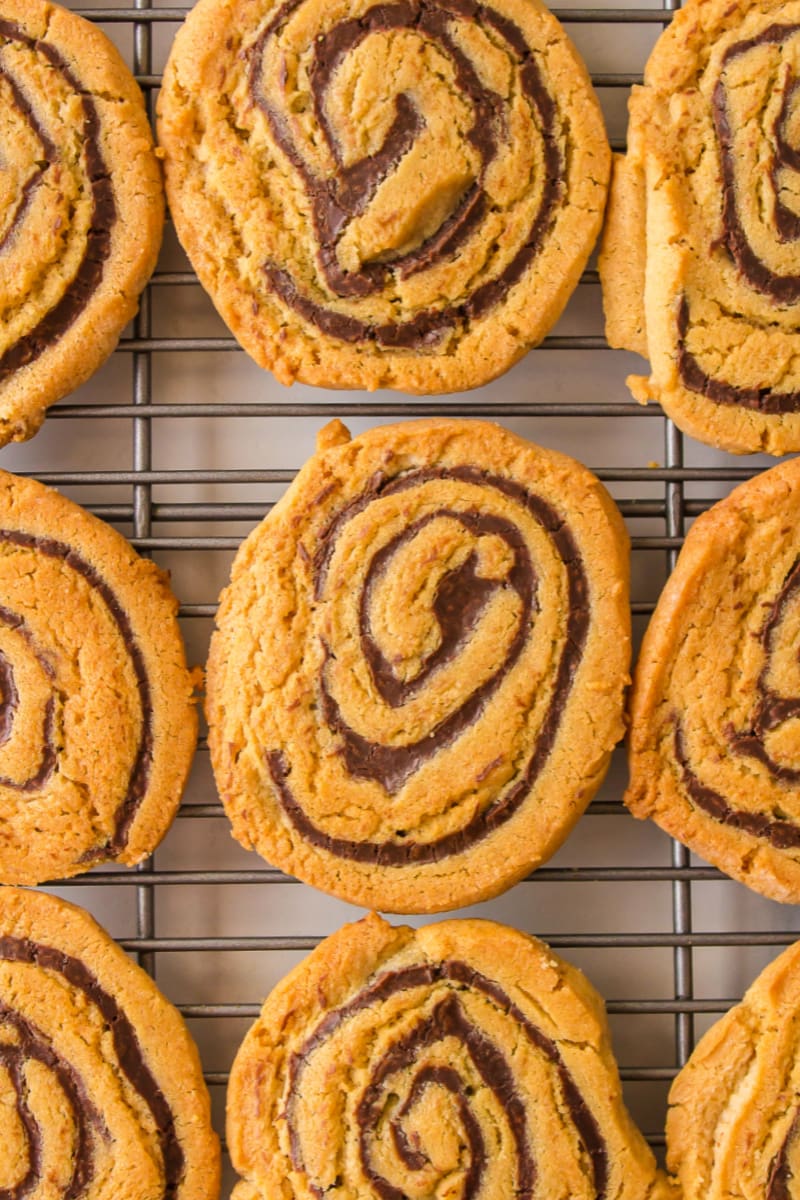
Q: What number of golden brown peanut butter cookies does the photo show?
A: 9